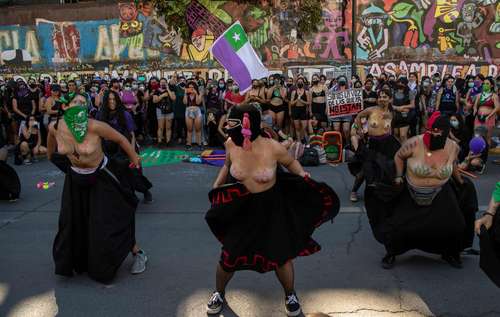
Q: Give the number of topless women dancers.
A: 4